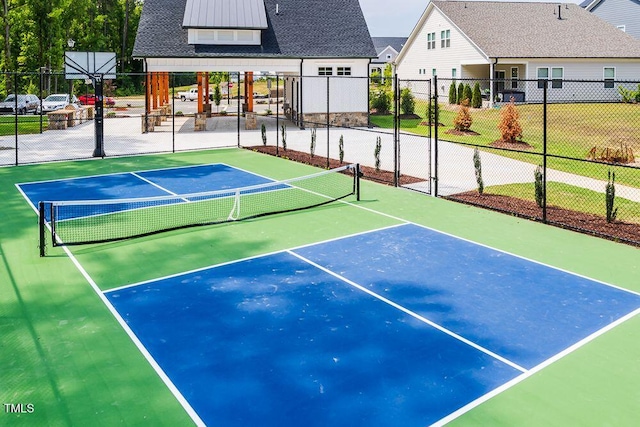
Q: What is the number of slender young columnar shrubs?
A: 8